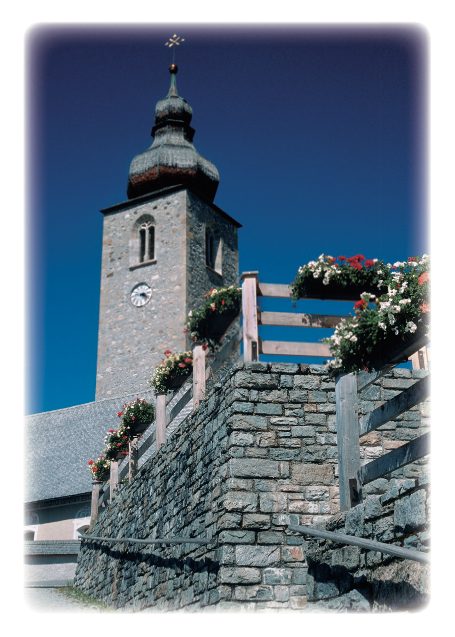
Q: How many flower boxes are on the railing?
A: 7